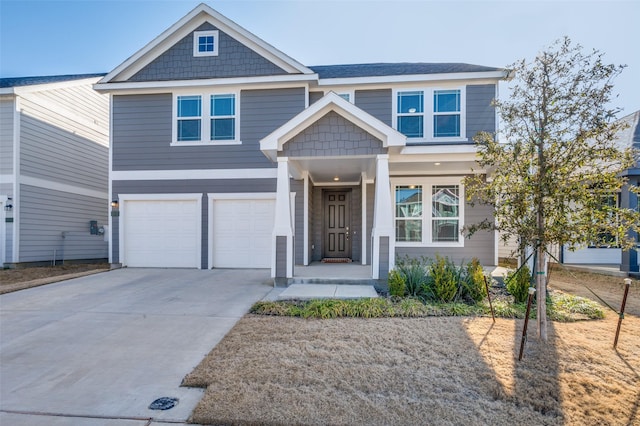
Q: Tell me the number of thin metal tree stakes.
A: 3